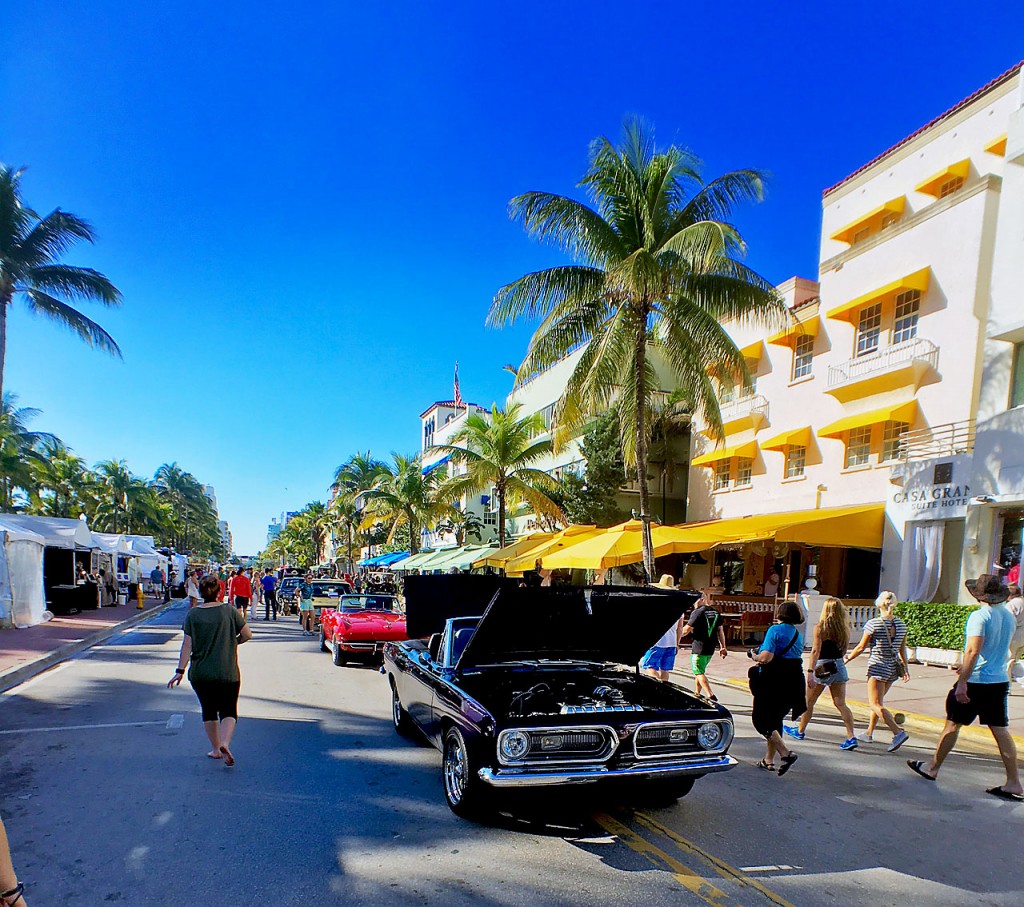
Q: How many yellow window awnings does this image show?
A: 9